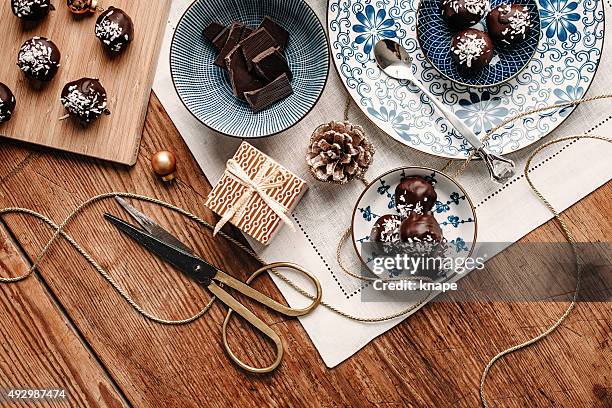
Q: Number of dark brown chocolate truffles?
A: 11